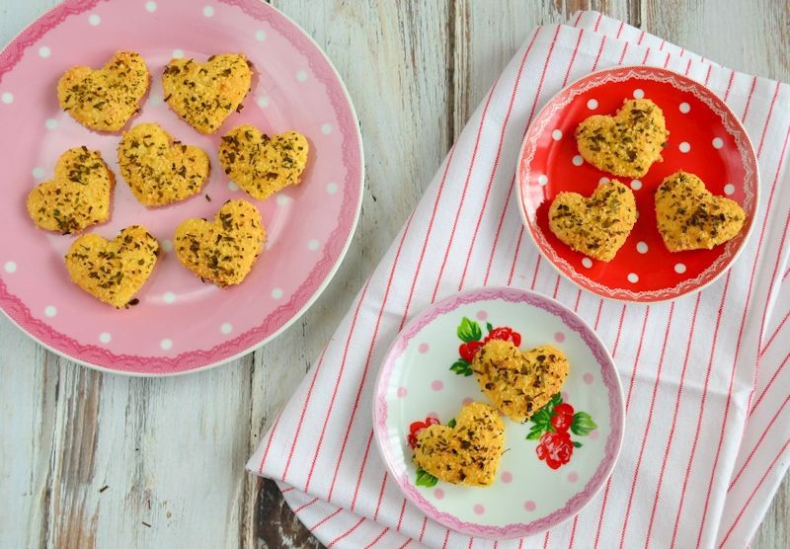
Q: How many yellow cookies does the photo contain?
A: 12